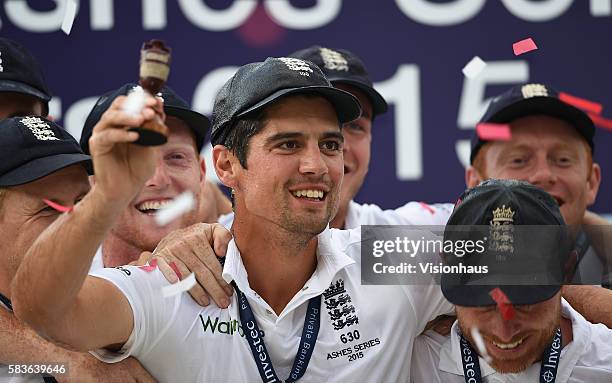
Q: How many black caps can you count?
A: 7